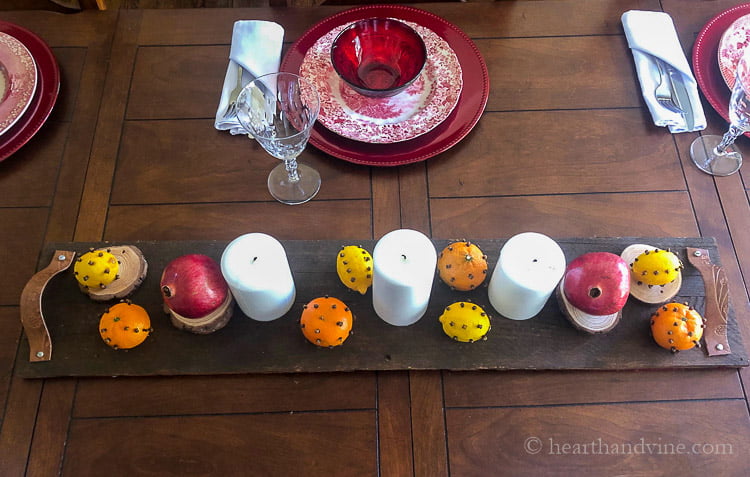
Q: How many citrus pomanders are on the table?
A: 8